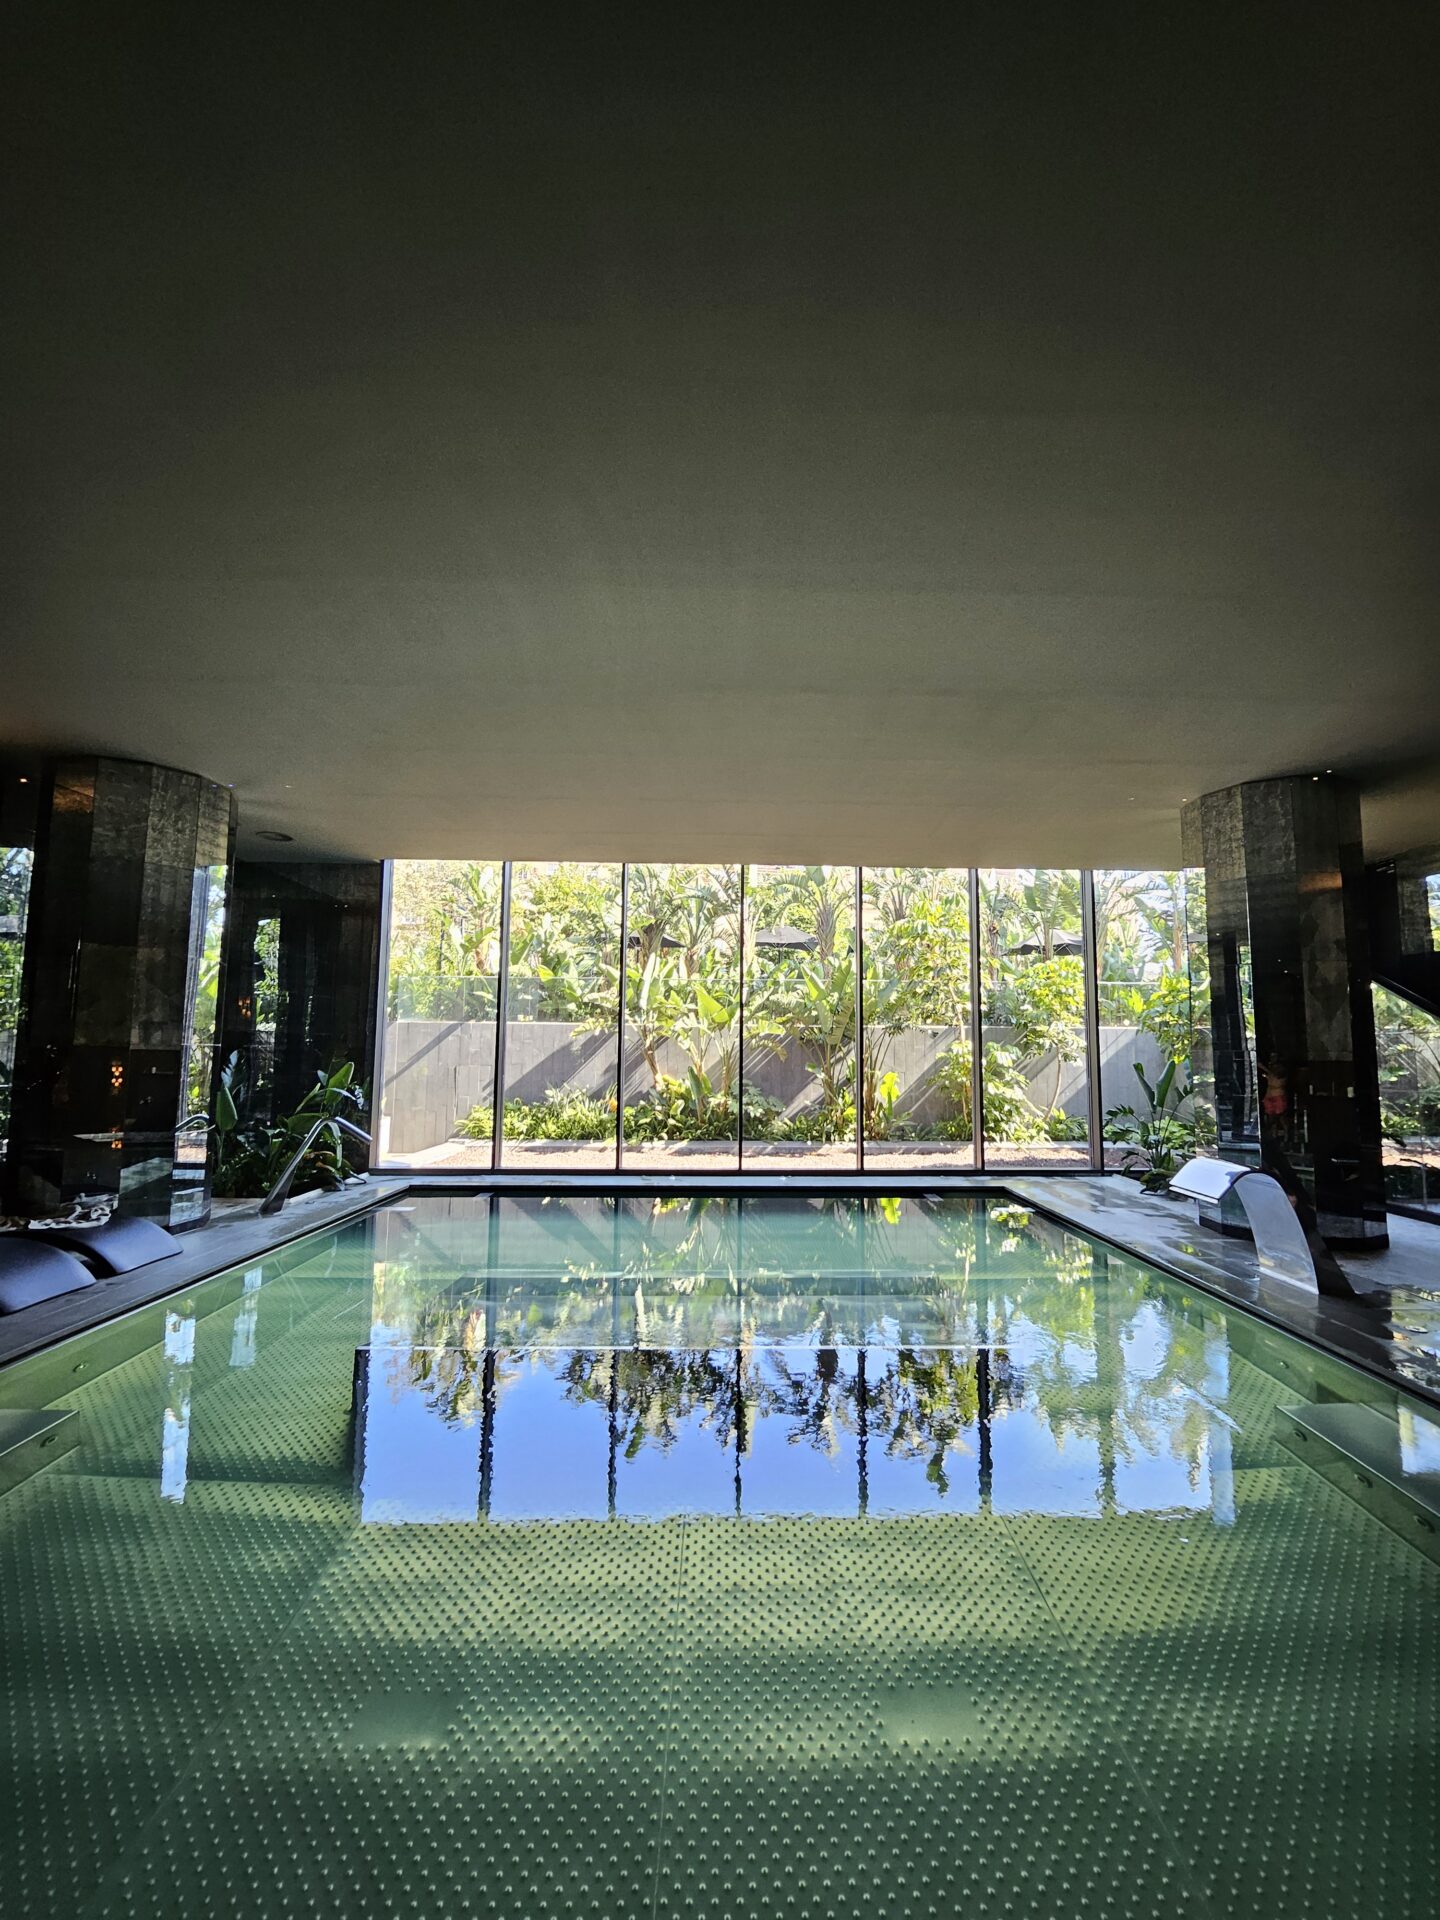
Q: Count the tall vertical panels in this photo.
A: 7